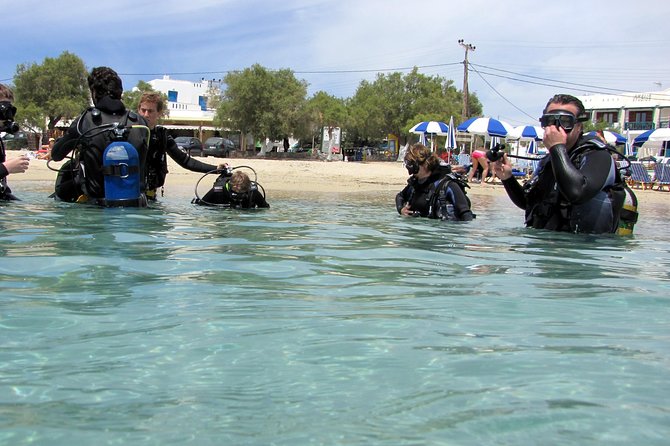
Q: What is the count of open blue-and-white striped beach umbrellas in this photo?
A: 5